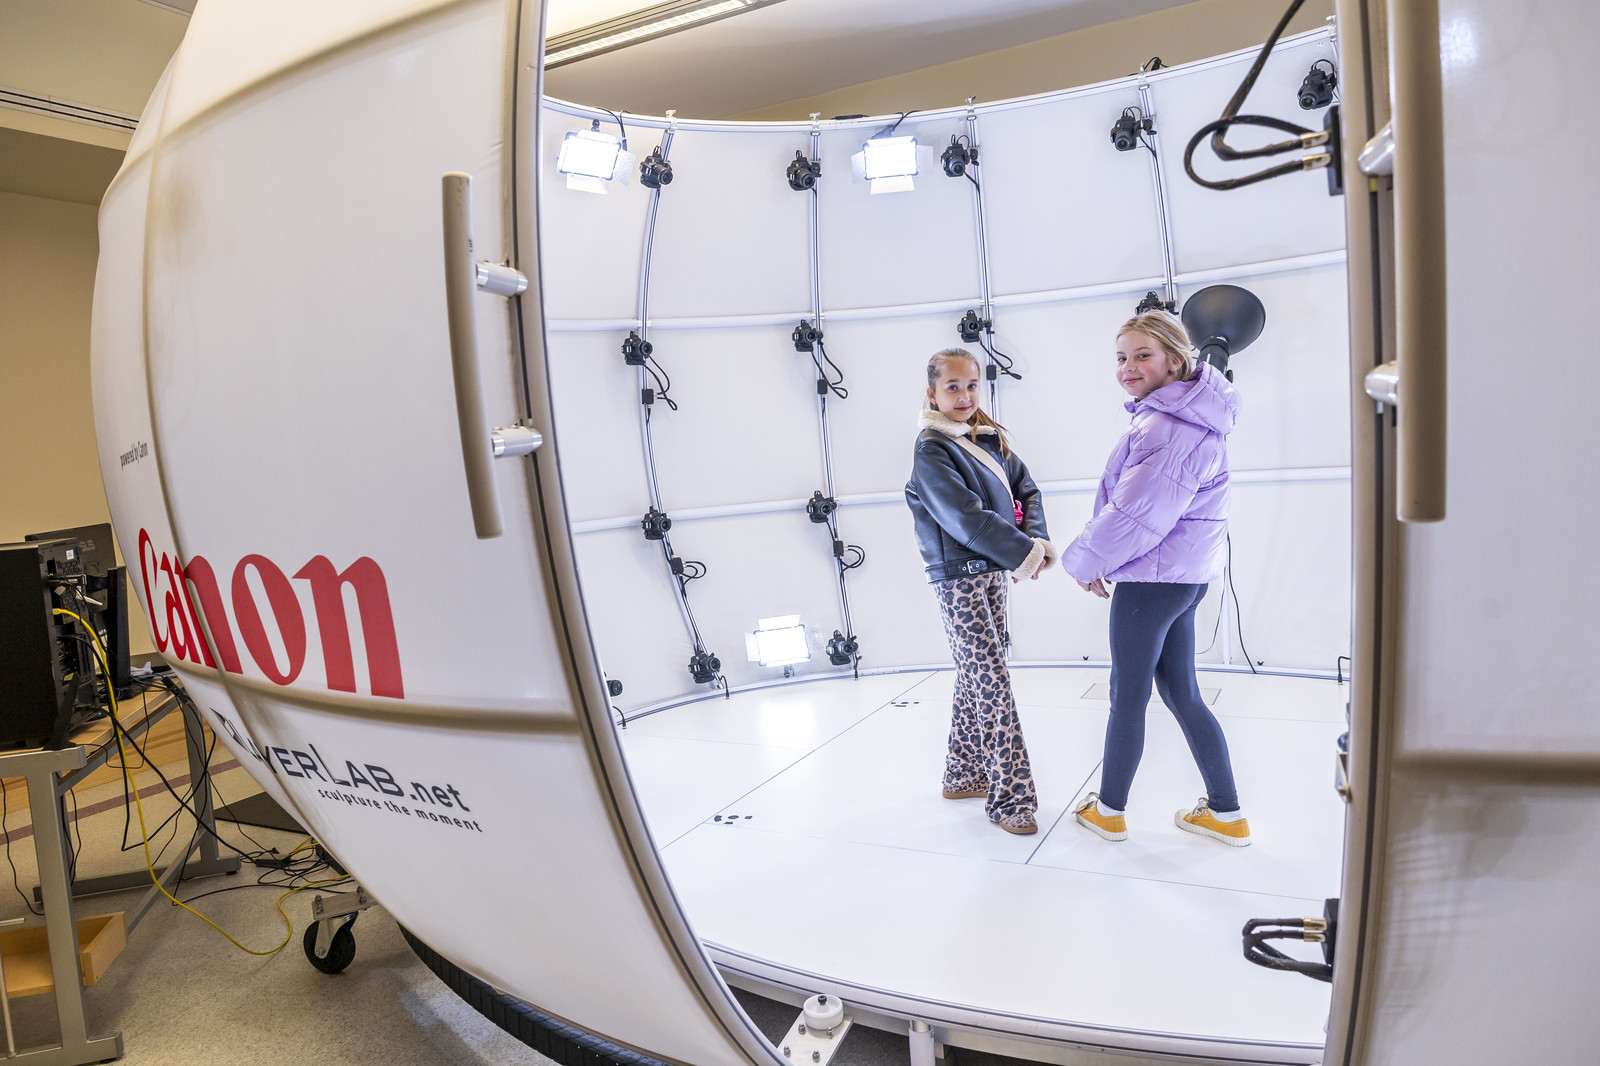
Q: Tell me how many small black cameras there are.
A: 14